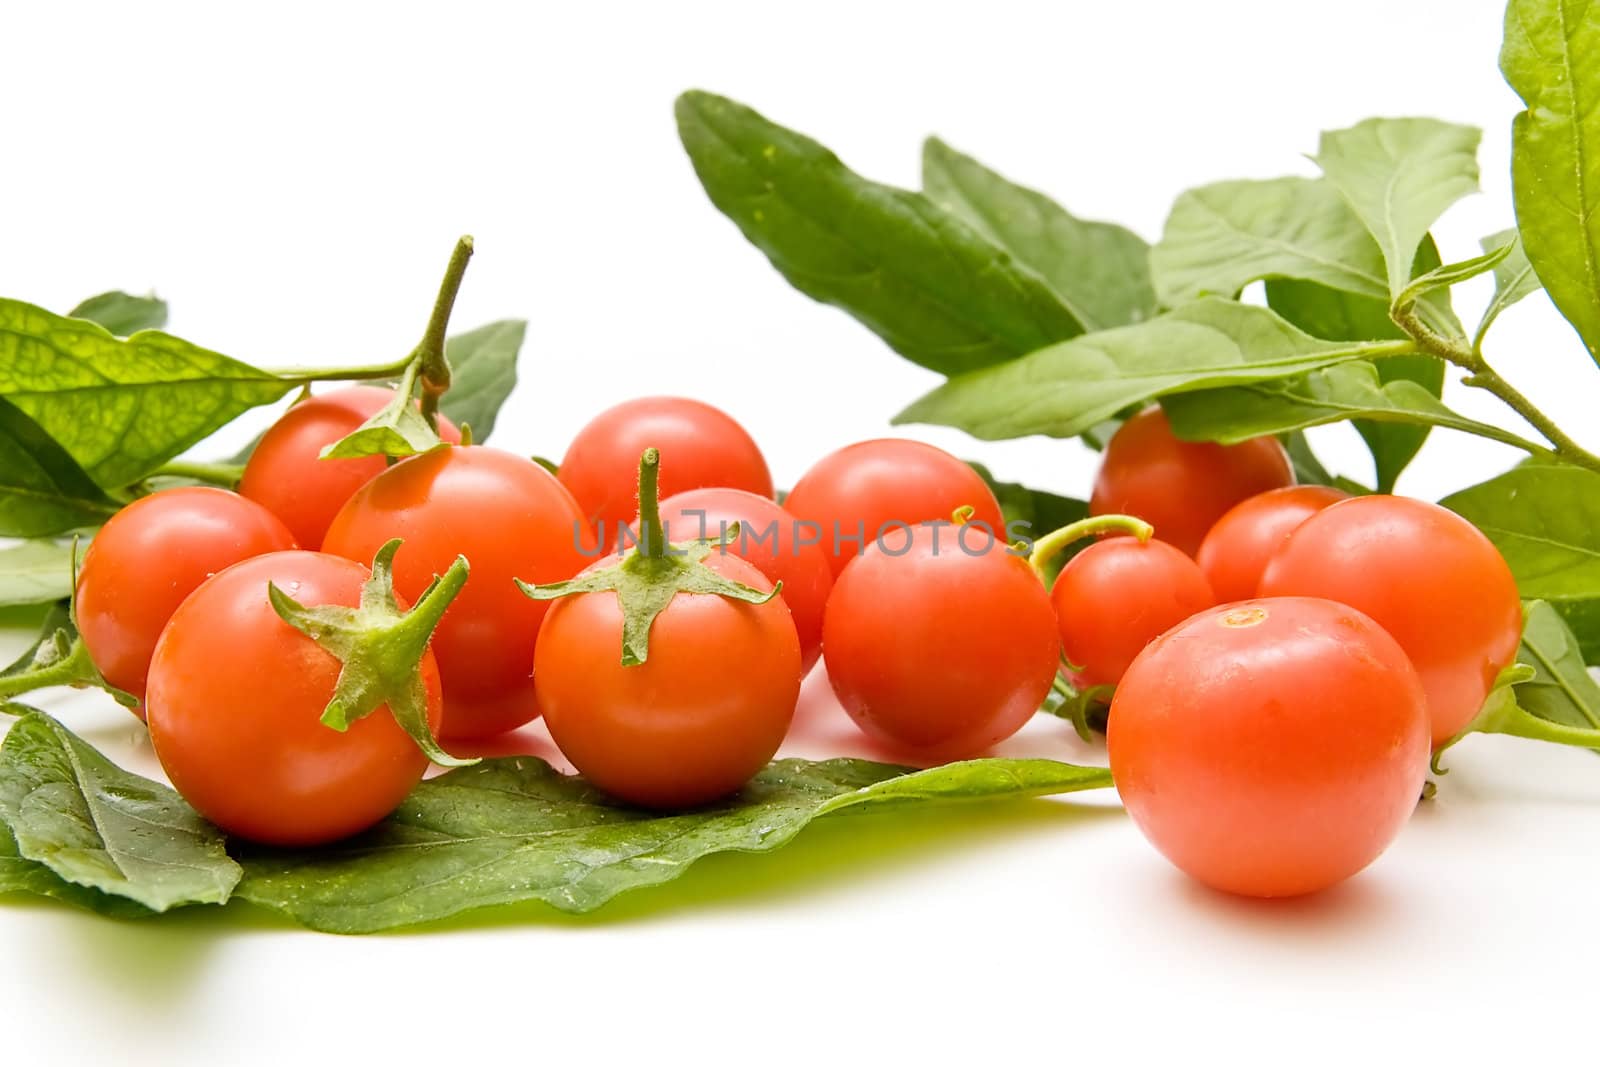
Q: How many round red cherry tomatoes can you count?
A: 14